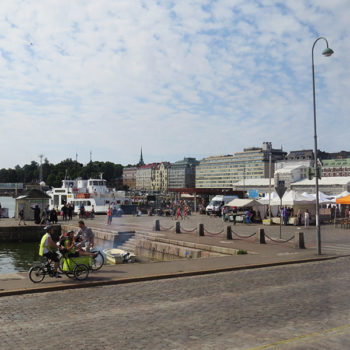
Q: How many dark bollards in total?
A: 6